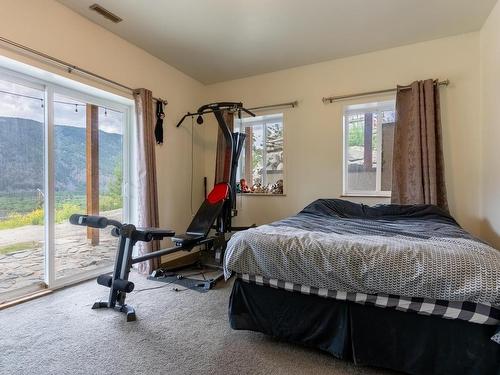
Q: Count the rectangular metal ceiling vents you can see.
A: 1